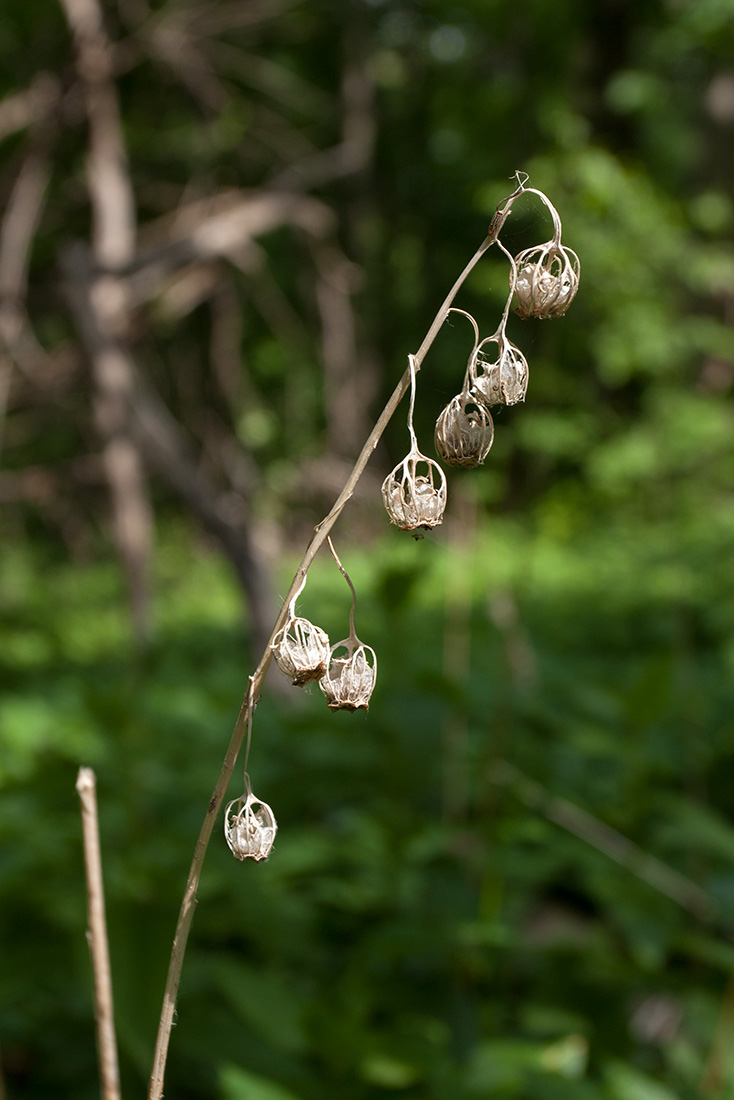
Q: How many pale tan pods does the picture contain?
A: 7